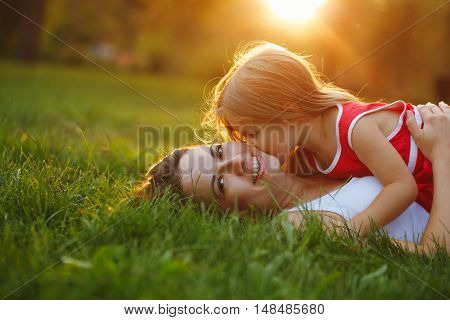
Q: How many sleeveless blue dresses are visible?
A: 0